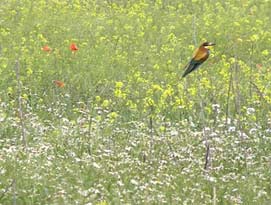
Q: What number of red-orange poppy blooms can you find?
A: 3